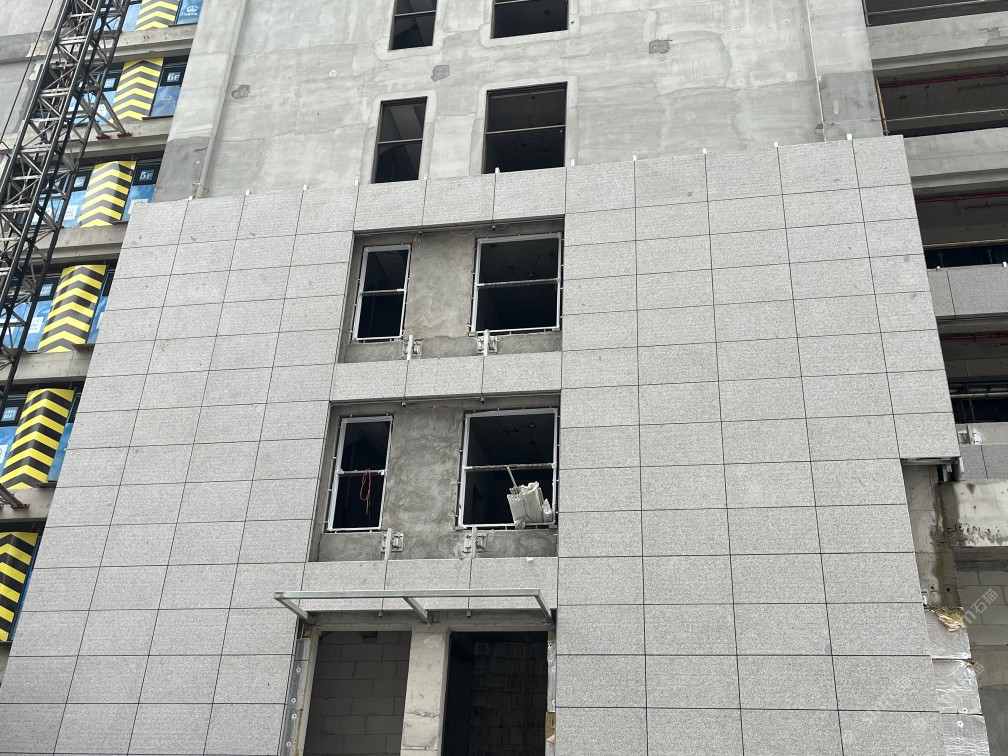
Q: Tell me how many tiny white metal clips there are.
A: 11